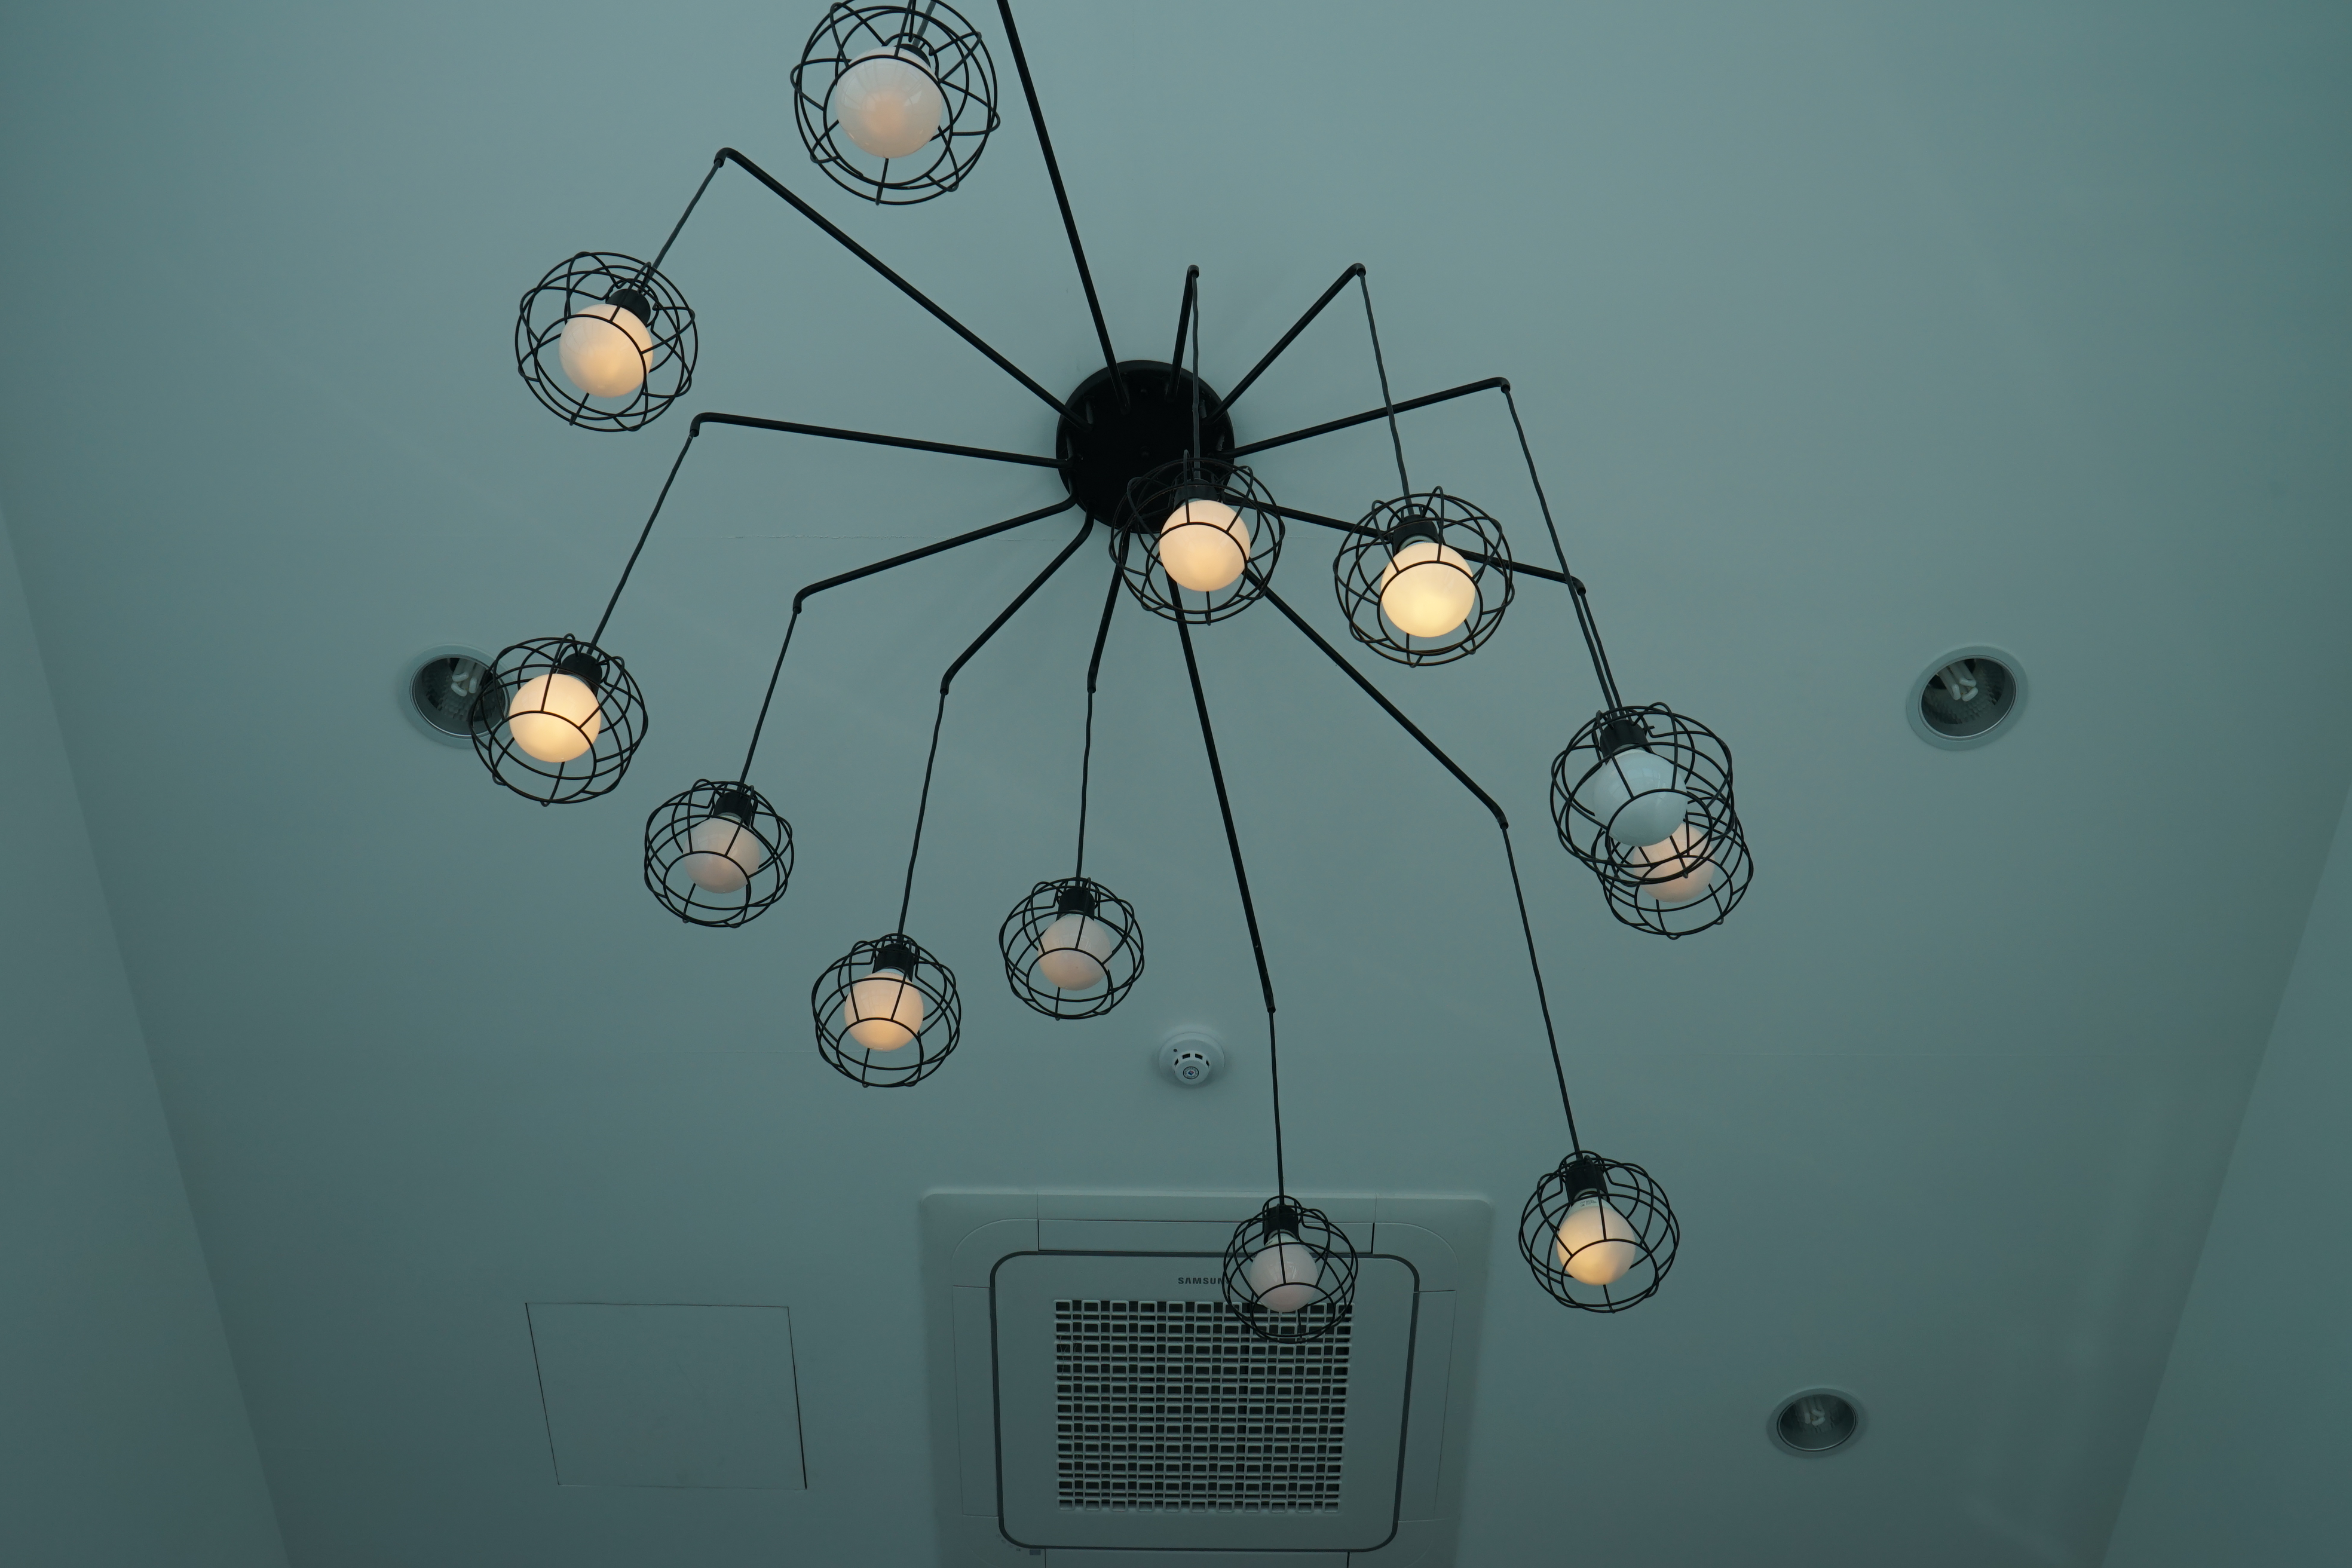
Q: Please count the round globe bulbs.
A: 12